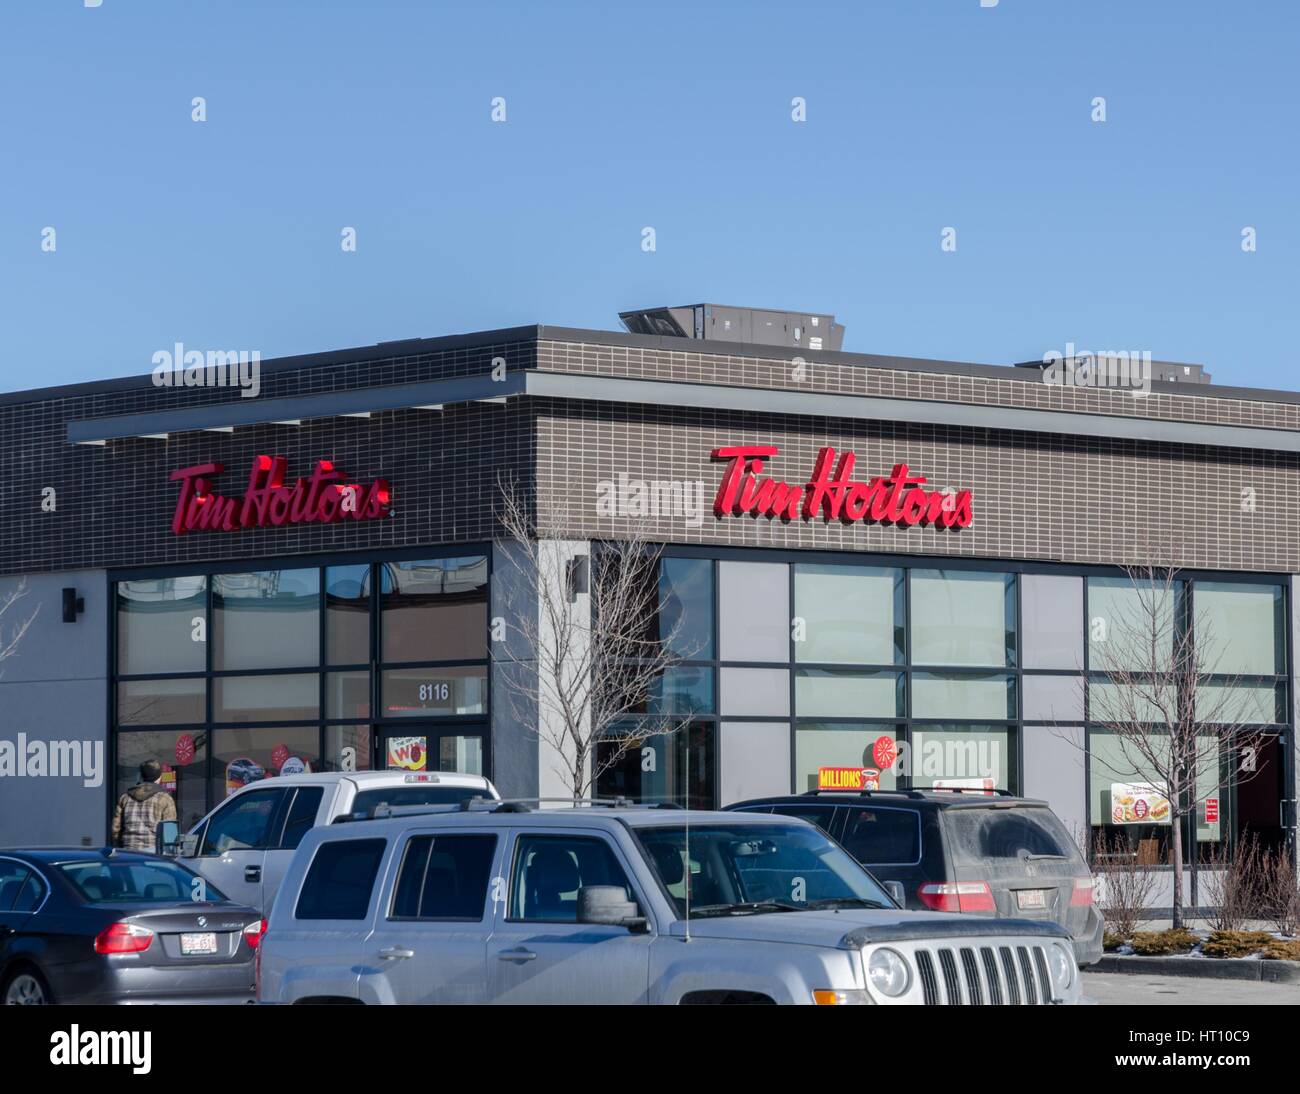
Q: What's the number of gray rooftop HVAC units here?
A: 2